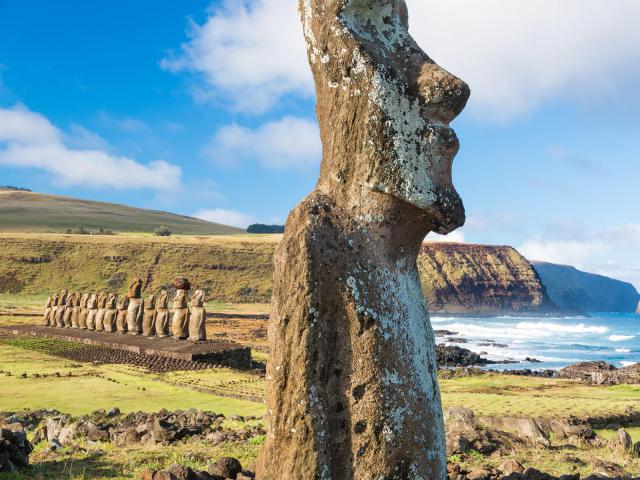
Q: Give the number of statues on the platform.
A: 15